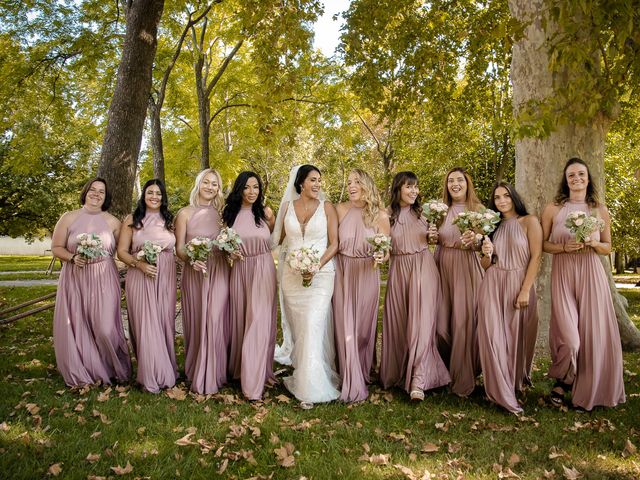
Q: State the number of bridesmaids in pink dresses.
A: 9